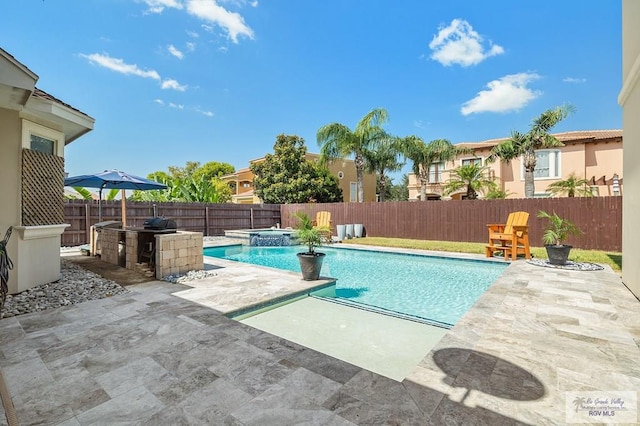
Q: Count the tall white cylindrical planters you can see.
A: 3